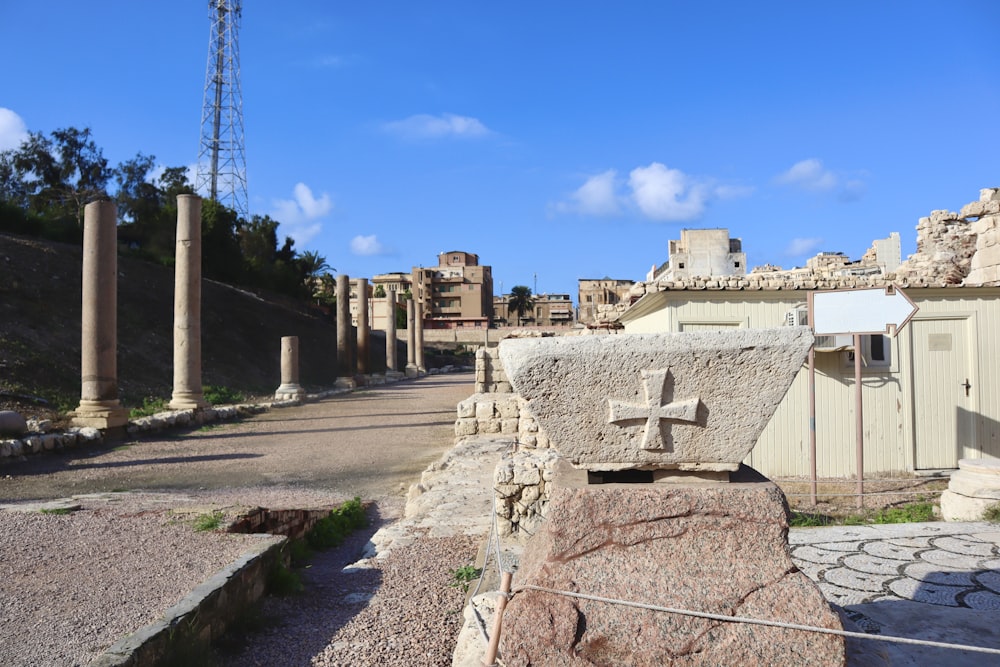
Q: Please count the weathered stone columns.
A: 8